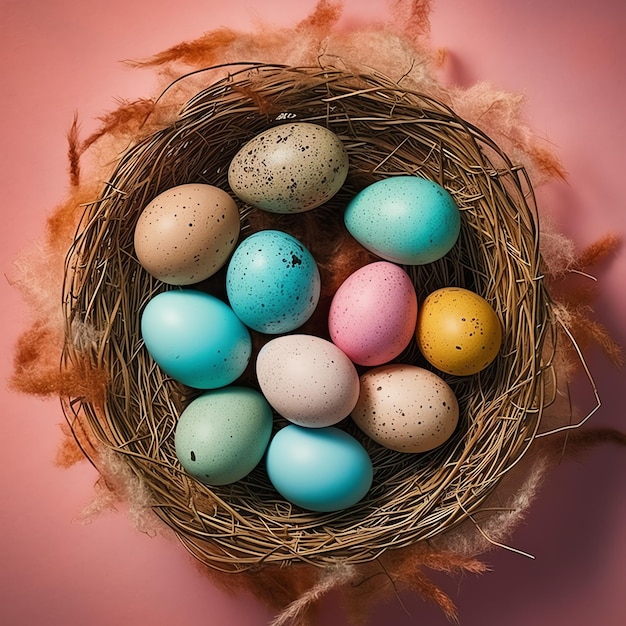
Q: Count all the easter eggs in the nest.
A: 11